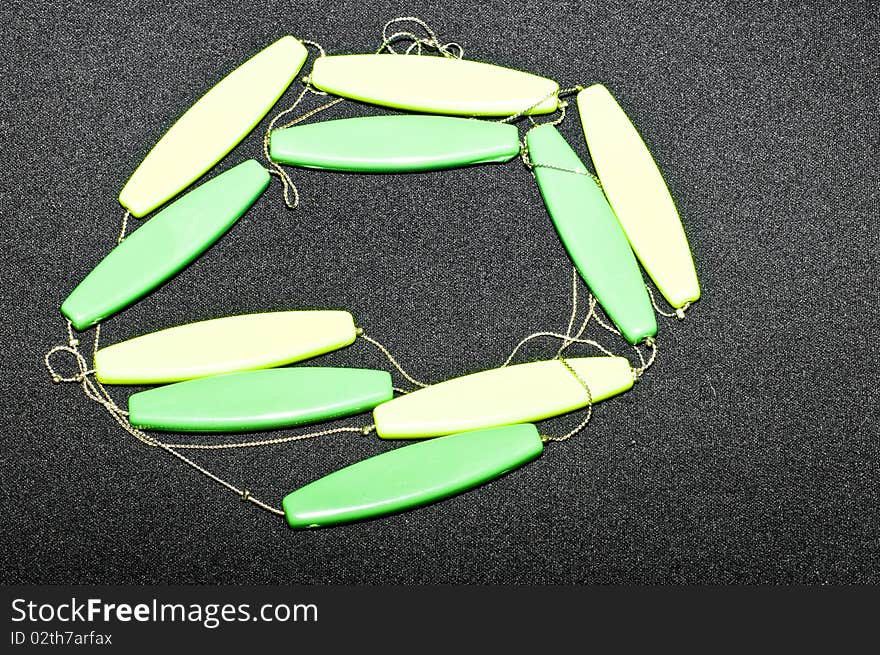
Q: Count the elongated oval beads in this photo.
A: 10